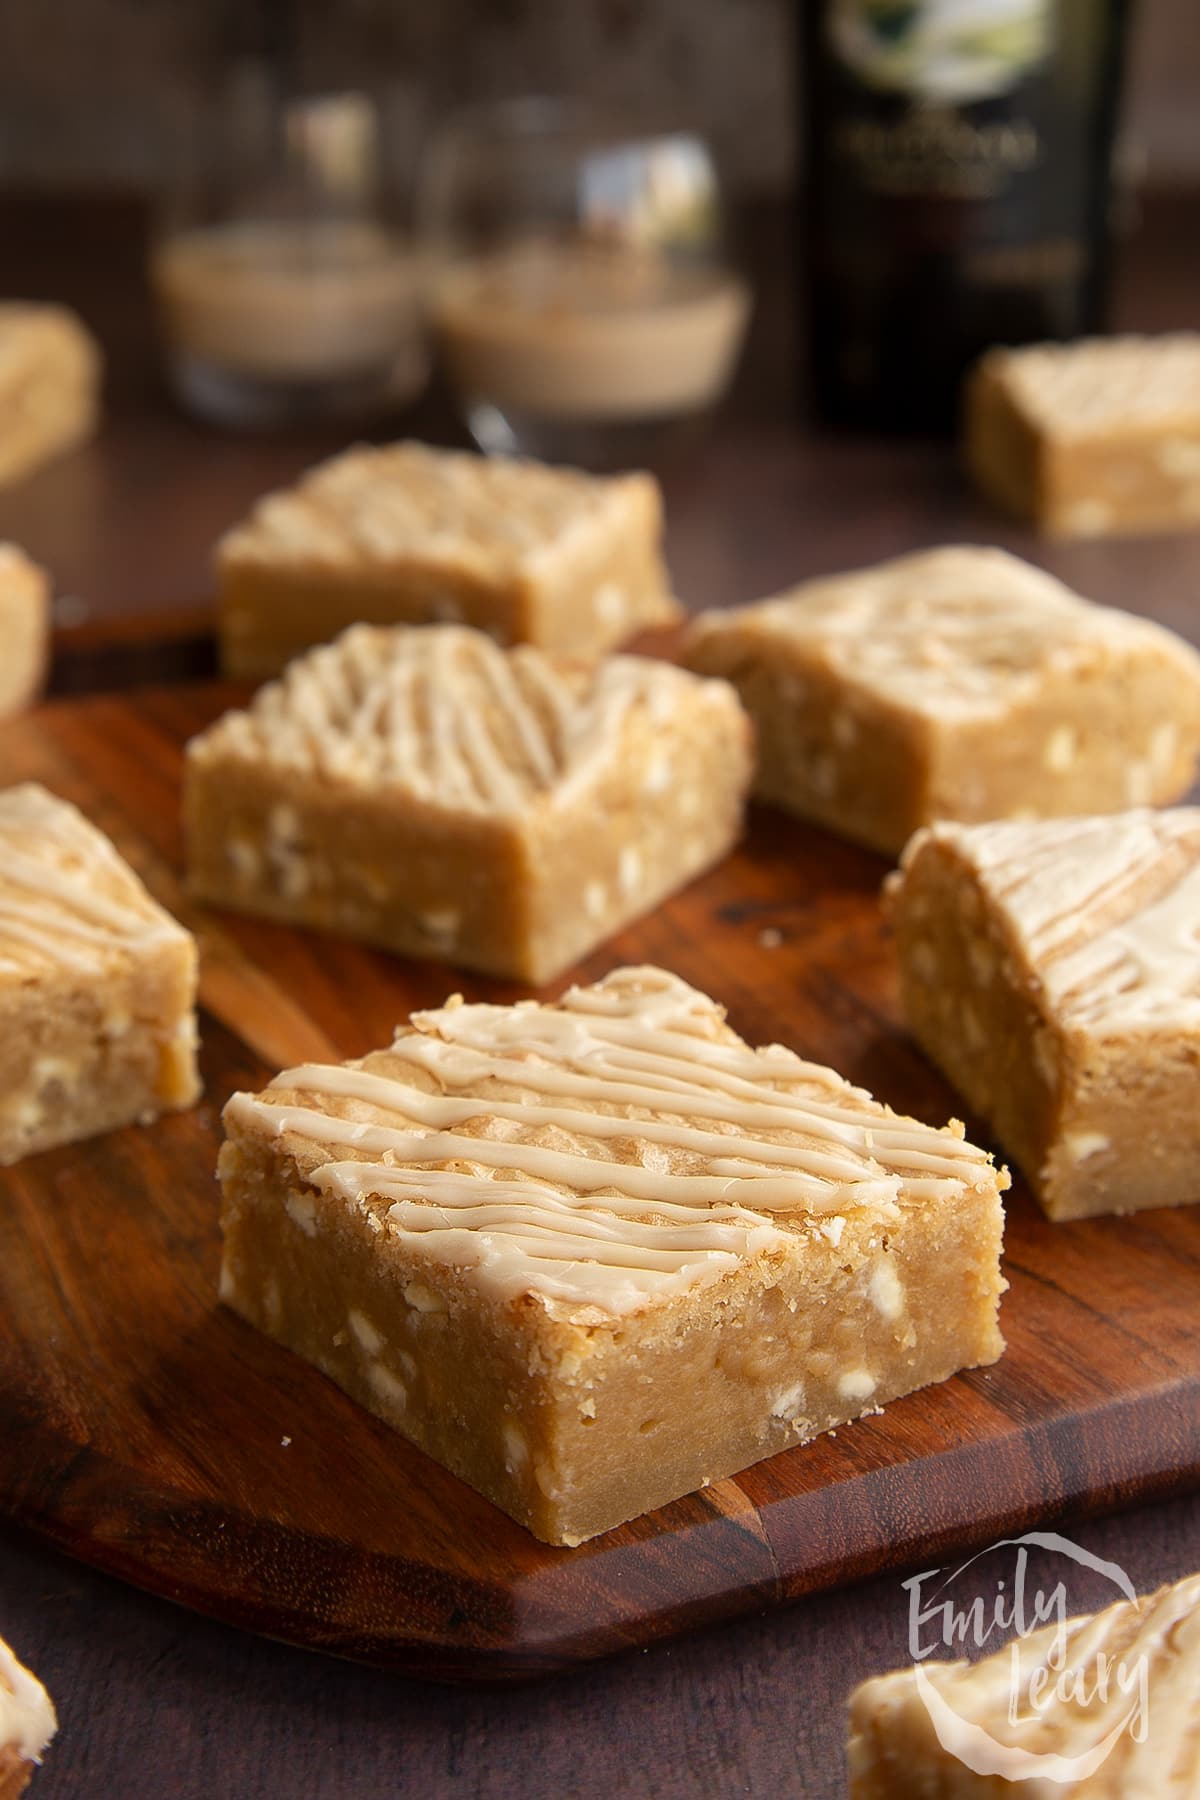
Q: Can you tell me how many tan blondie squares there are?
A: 11